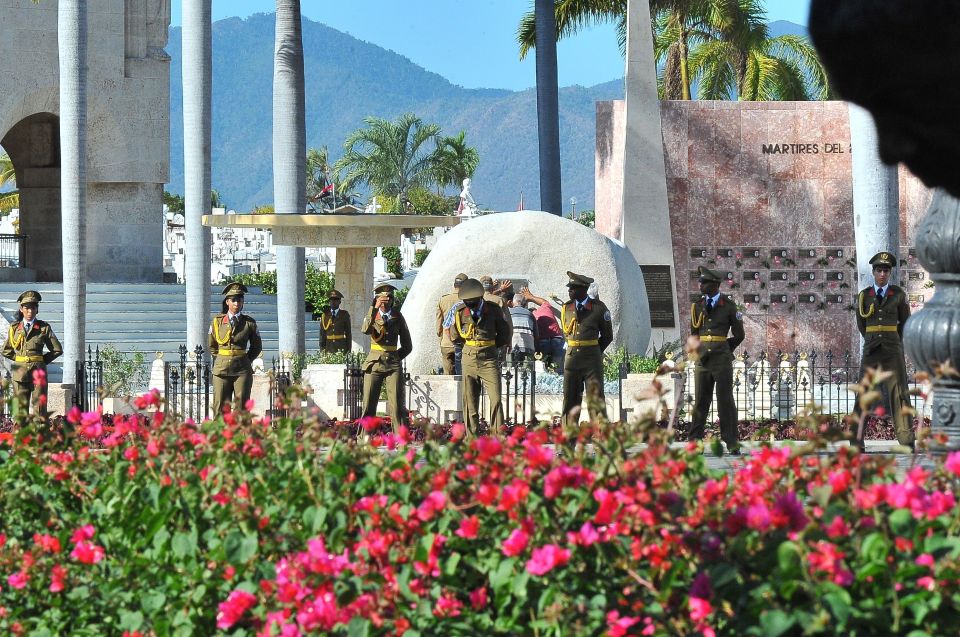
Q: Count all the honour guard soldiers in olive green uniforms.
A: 8